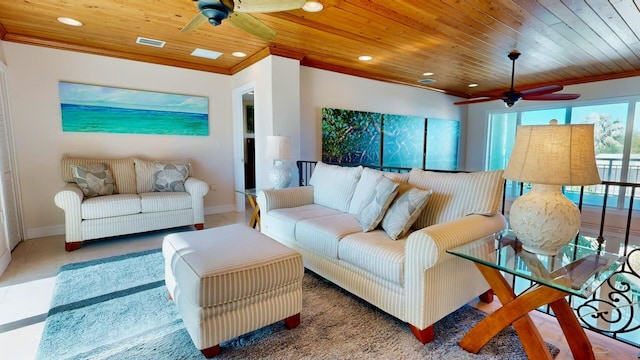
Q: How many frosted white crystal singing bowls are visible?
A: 0